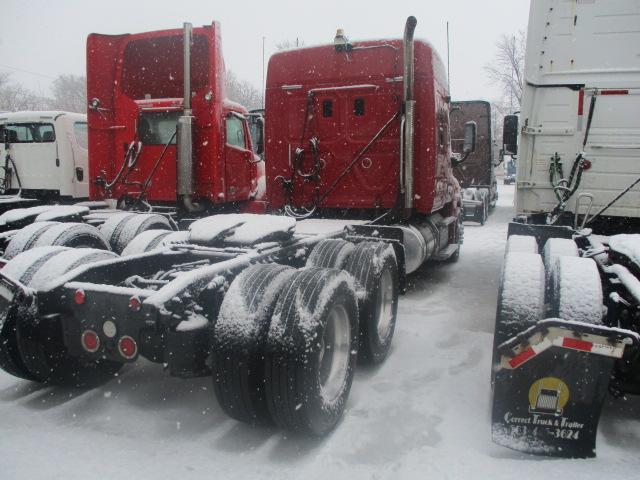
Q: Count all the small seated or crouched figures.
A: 0